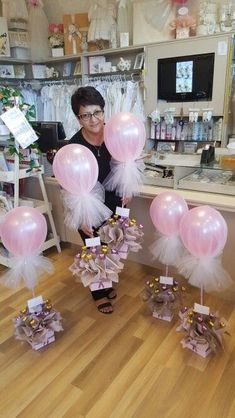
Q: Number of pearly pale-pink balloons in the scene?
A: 5